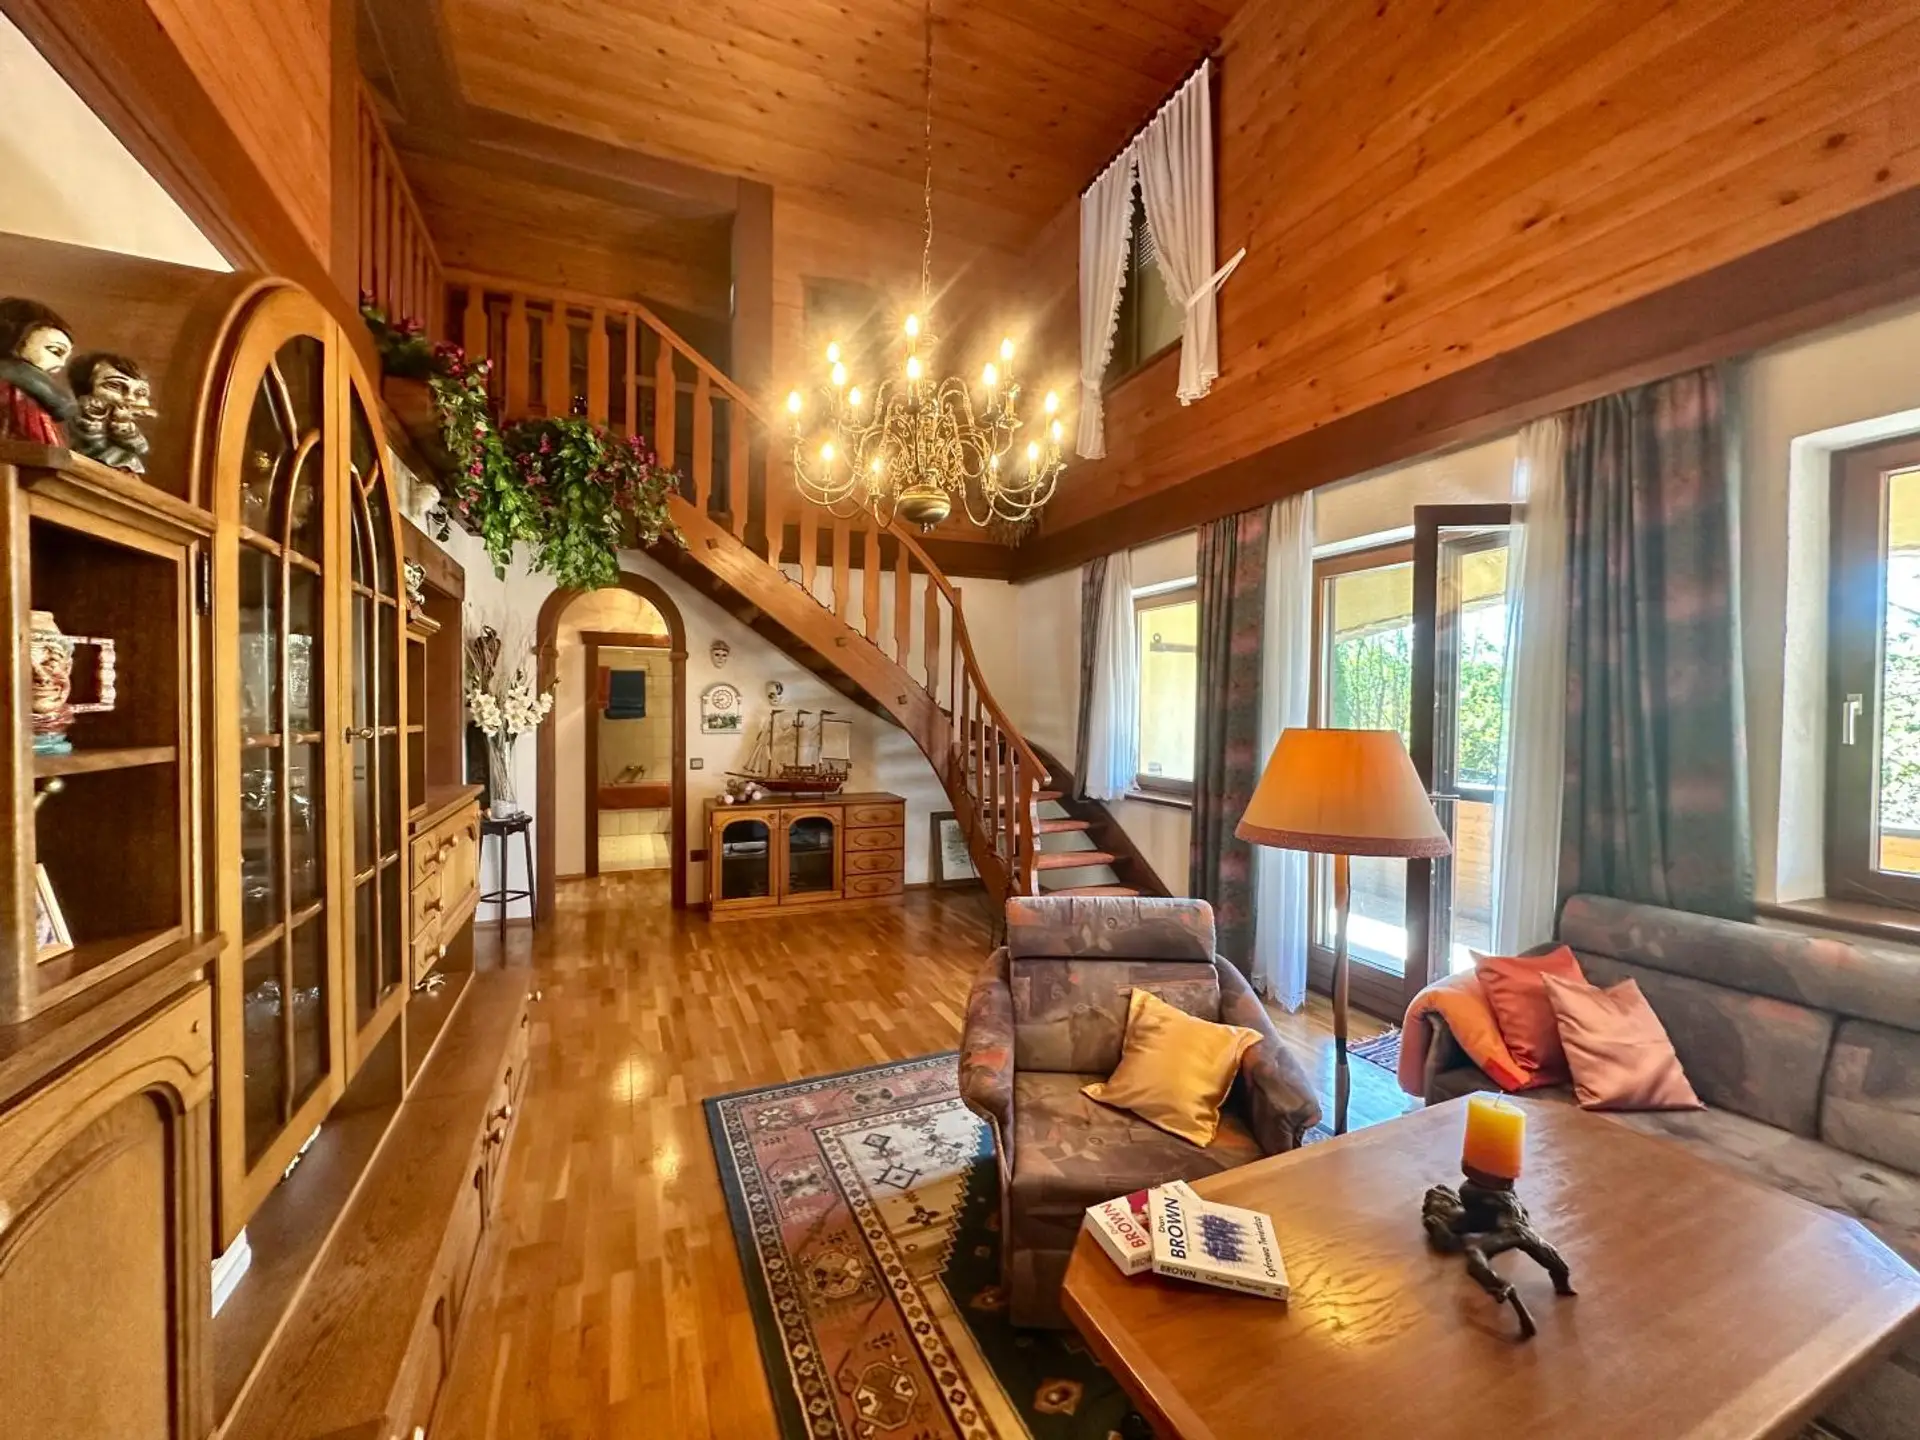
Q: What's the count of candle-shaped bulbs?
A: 14